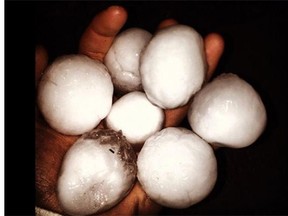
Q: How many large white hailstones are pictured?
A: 7